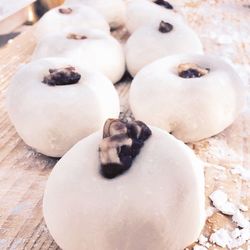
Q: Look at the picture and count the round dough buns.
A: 8